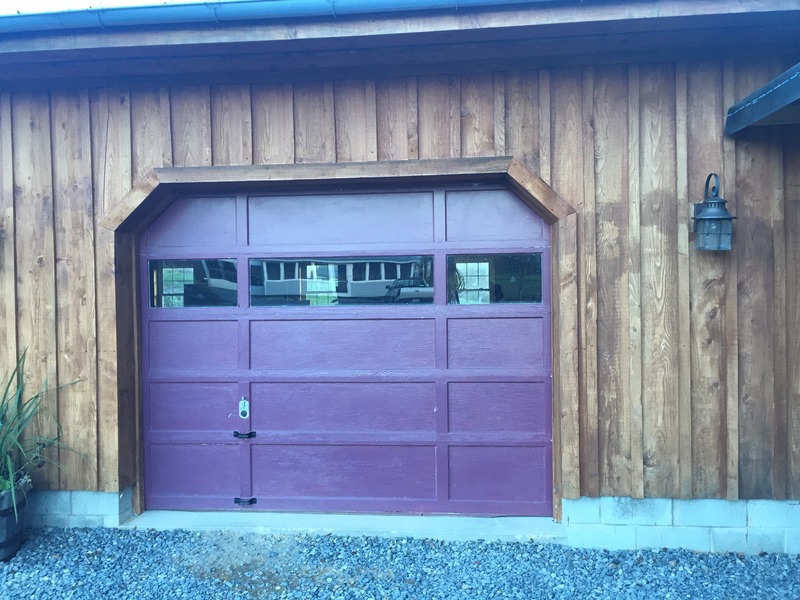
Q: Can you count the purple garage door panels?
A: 12